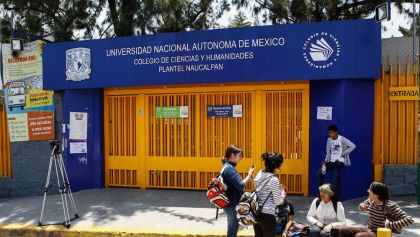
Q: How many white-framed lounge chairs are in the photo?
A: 0